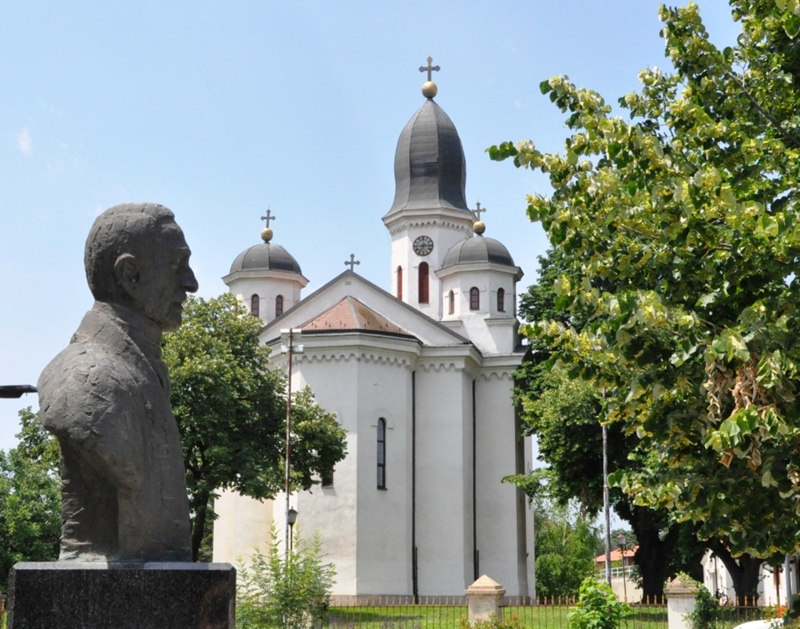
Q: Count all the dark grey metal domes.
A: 3